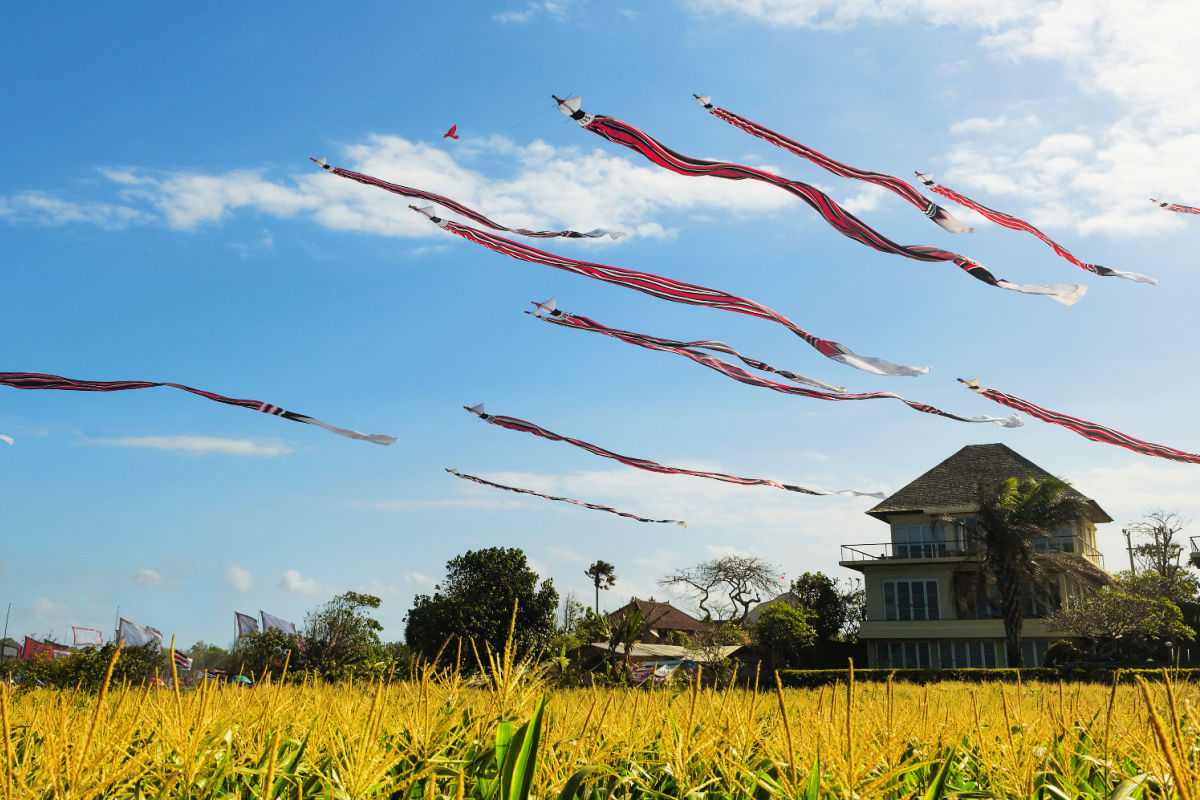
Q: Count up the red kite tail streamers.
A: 12